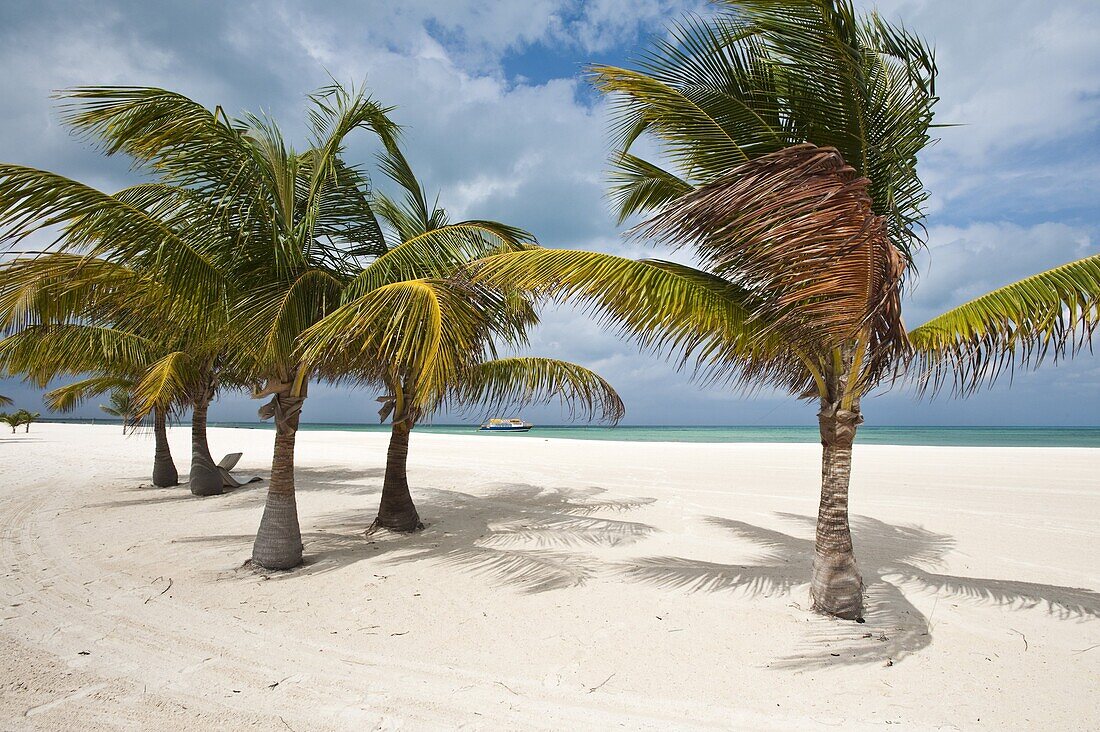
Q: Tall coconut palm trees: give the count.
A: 5